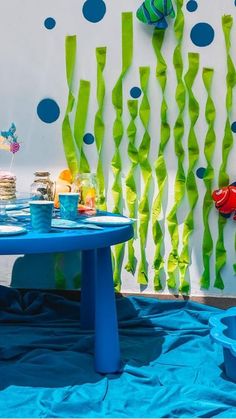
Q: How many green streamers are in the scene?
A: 11